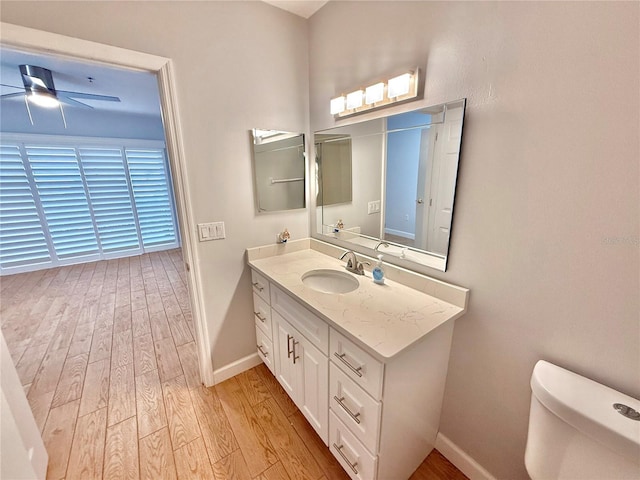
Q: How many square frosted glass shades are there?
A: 4